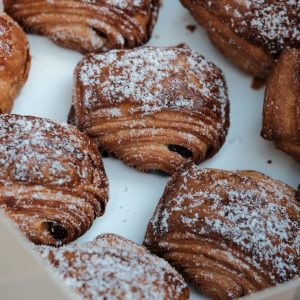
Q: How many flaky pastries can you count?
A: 8